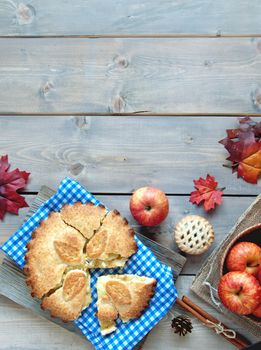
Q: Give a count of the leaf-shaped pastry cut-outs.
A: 4